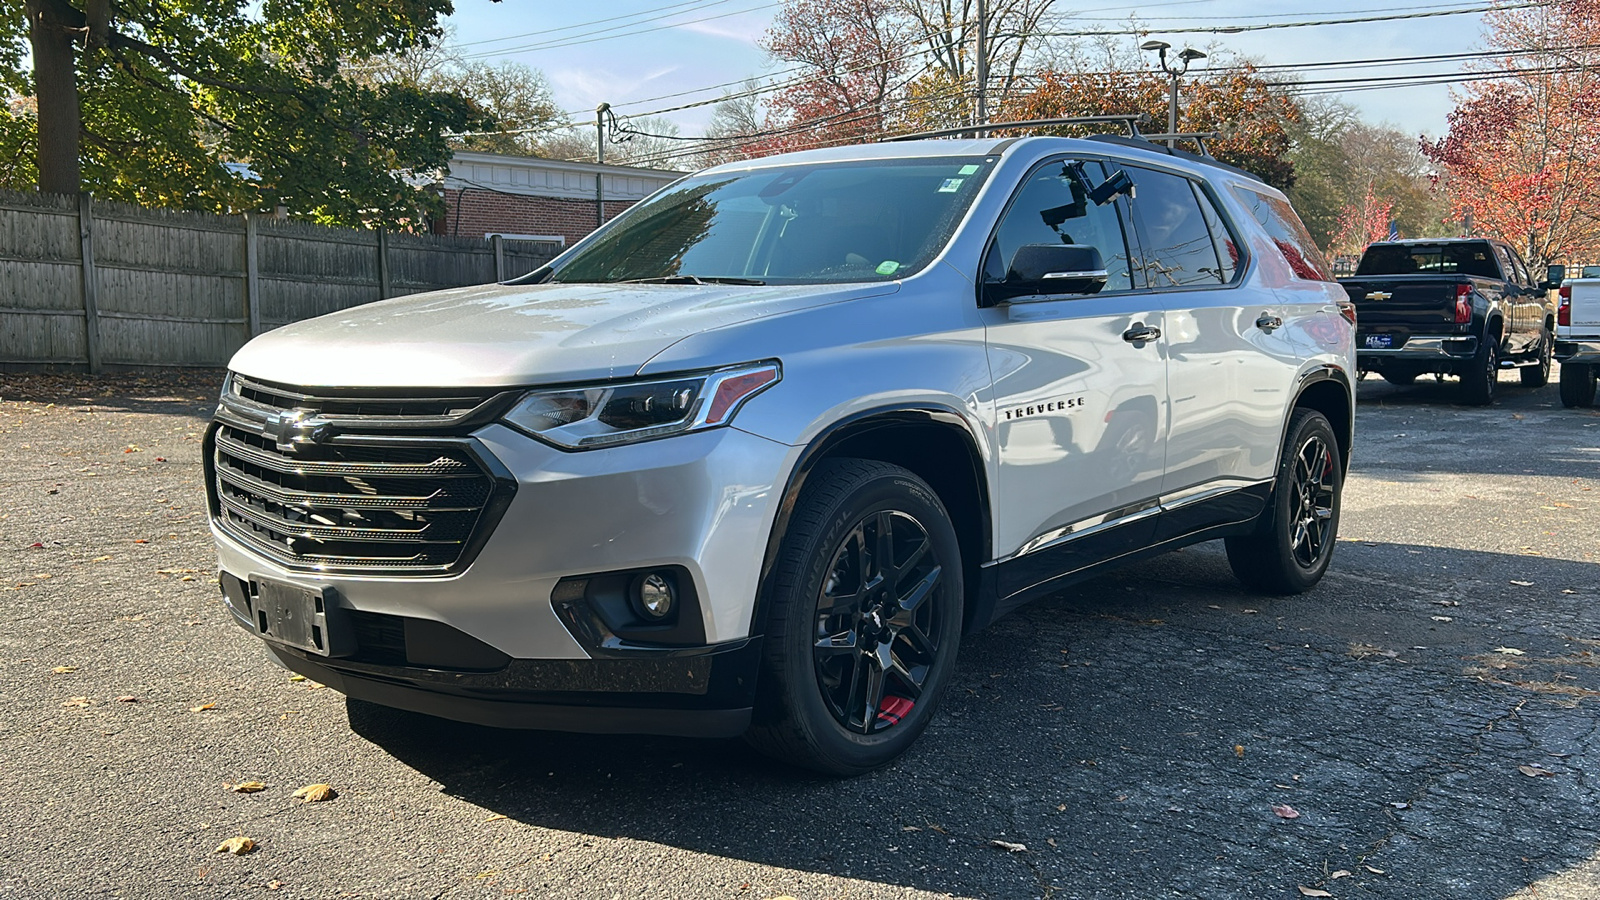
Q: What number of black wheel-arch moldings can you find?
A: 2